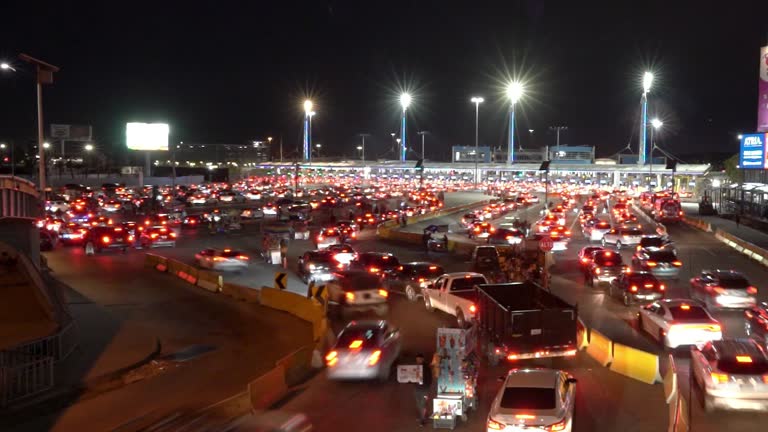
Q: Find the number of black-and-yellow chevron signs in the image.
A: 2